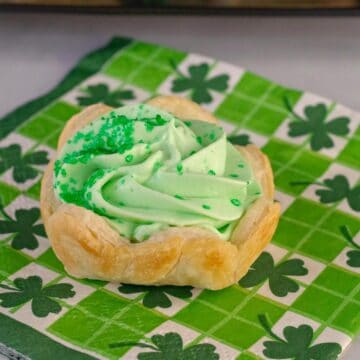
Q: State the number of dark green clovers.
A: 13